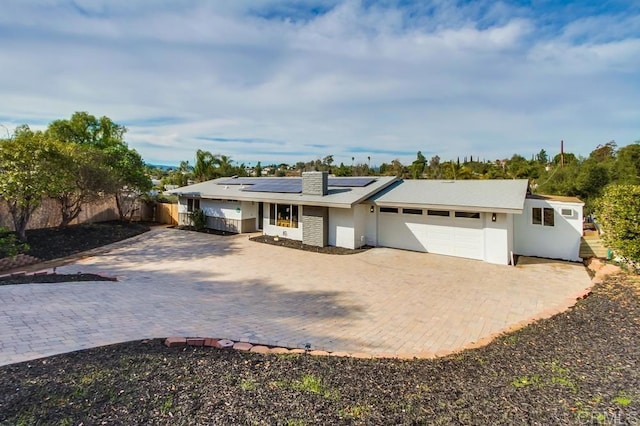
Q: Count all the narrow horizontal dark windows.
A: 4